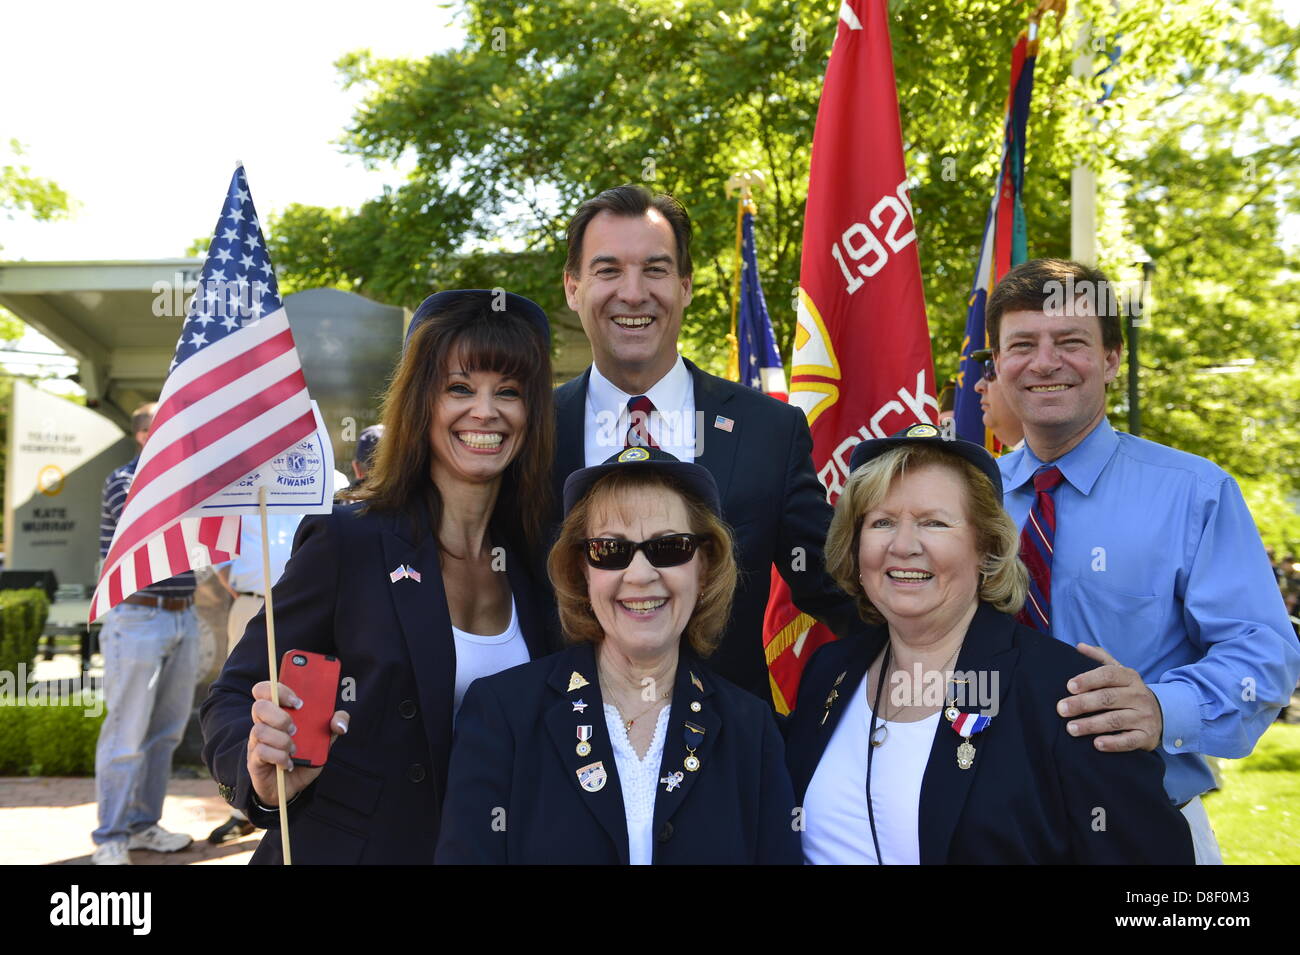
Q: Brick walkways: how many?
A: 1